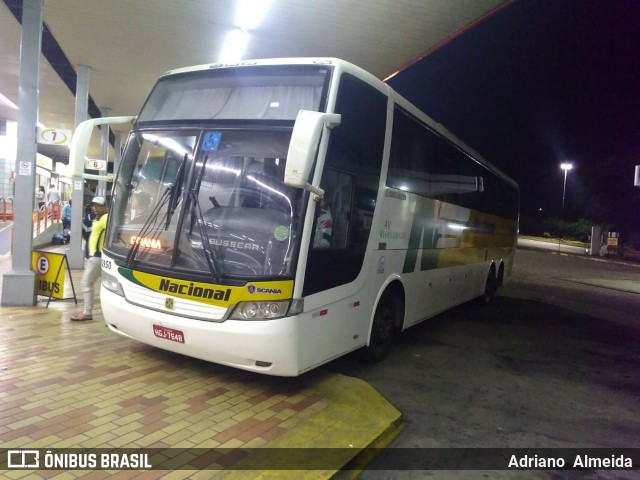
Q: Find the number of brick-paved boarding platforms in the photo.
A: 1